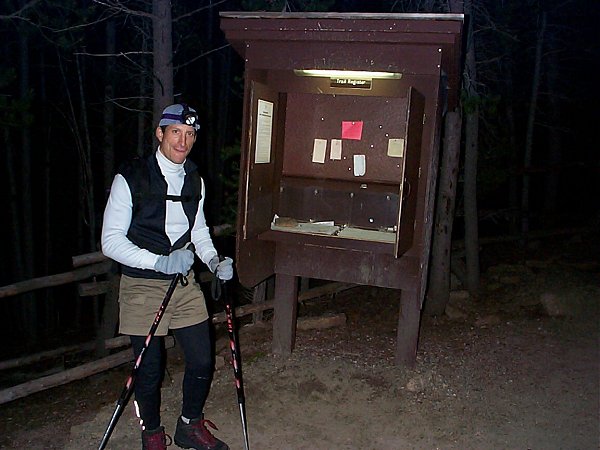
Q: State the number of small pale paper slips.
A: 4